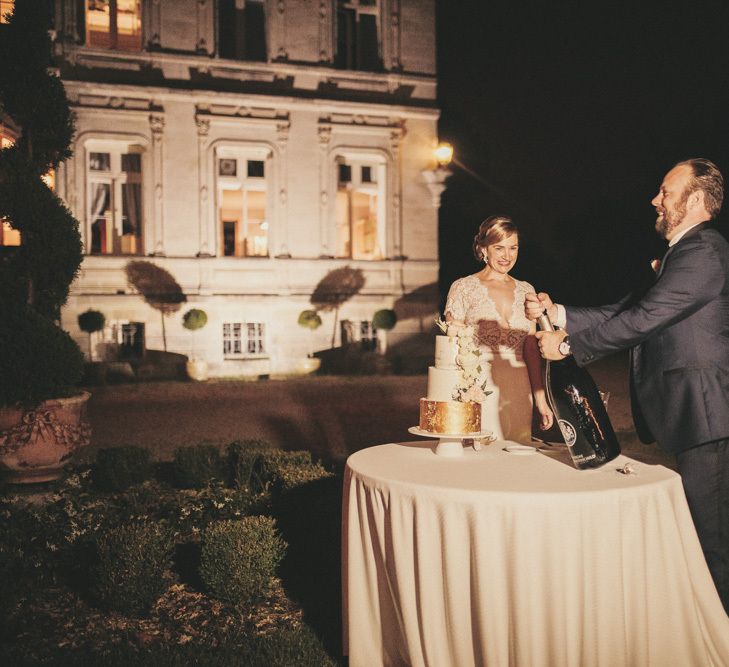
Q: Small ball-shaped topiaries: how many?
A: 4